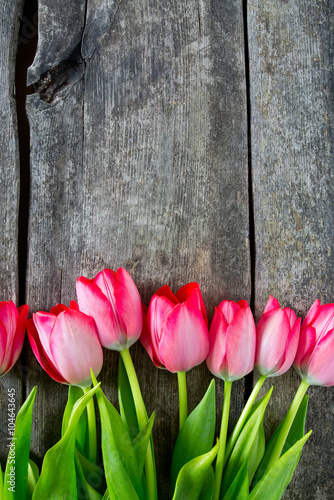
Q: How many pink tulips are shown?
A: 7